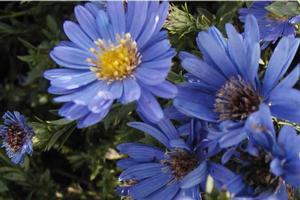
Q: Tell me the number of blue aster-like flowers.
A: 6